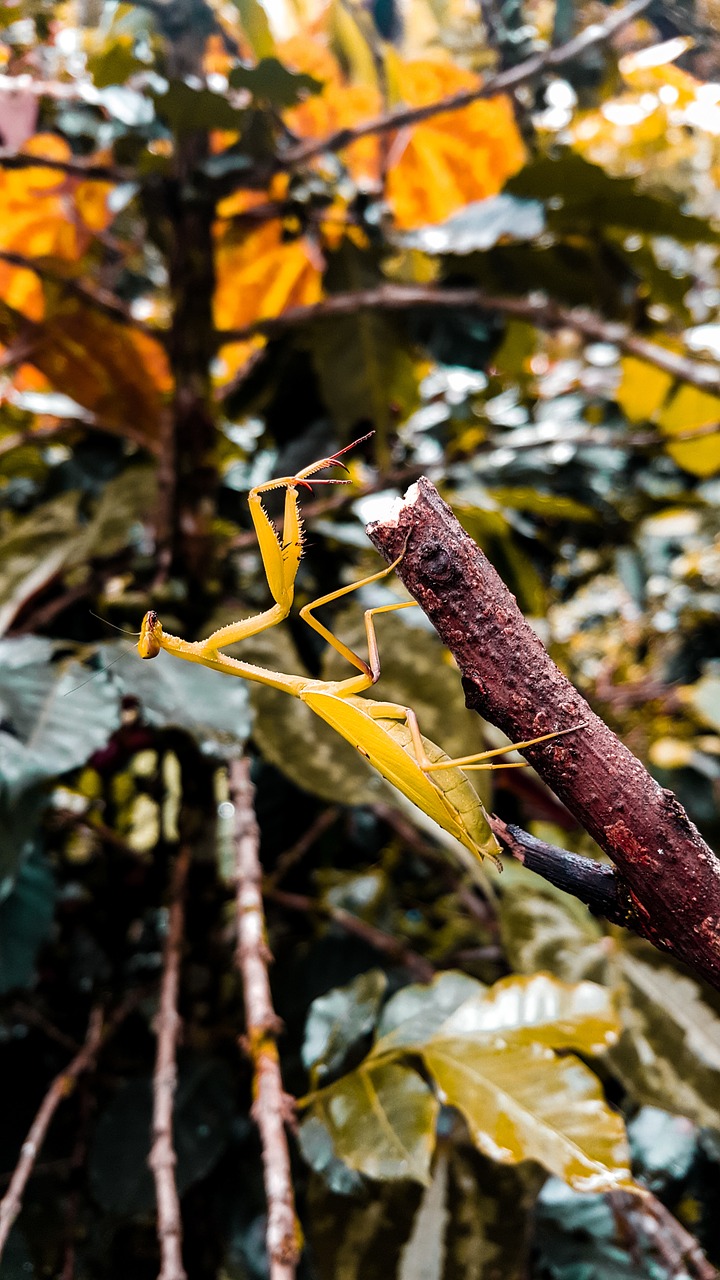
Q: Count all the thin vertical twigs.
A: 3